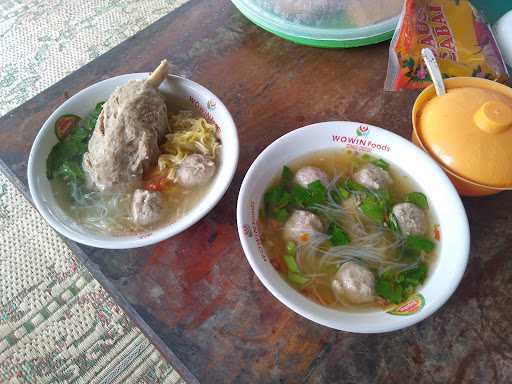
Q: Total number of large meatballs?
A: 1